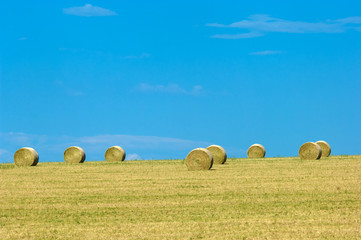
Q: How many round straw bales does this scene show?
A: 8